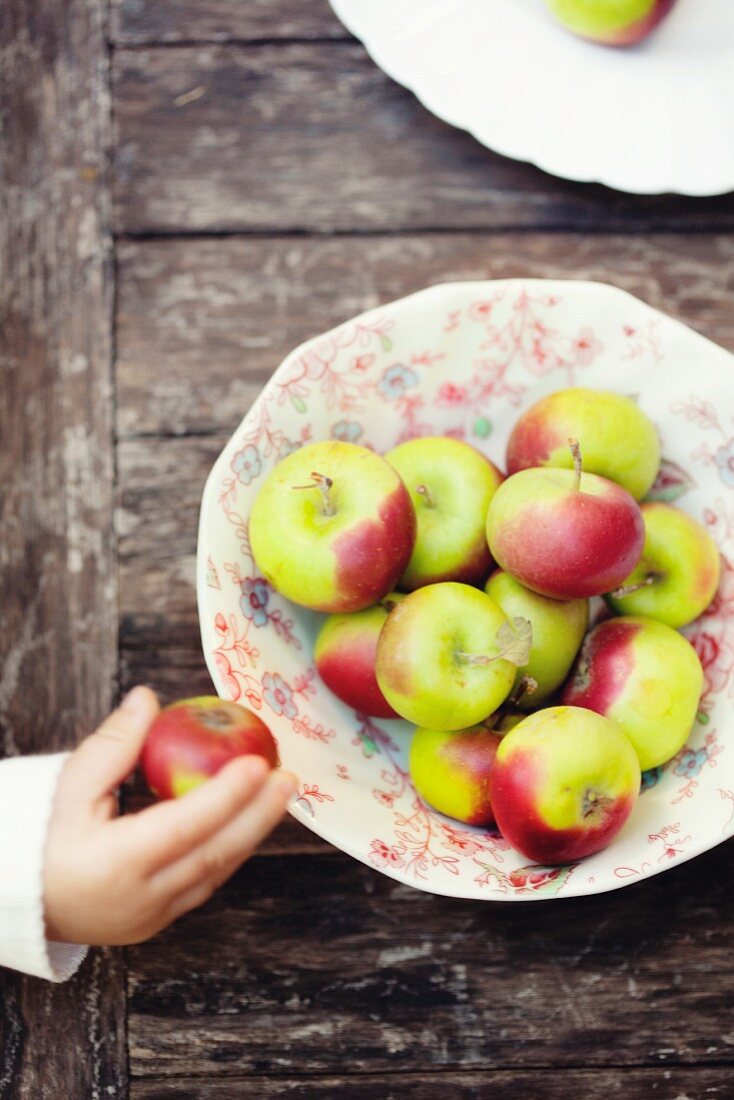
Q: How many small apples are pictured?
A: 13